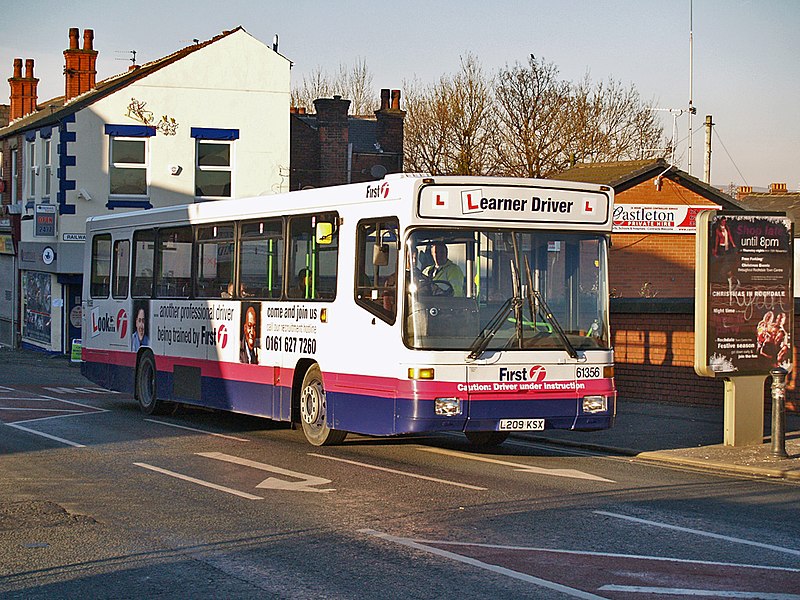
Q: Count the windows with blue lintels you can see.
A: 4